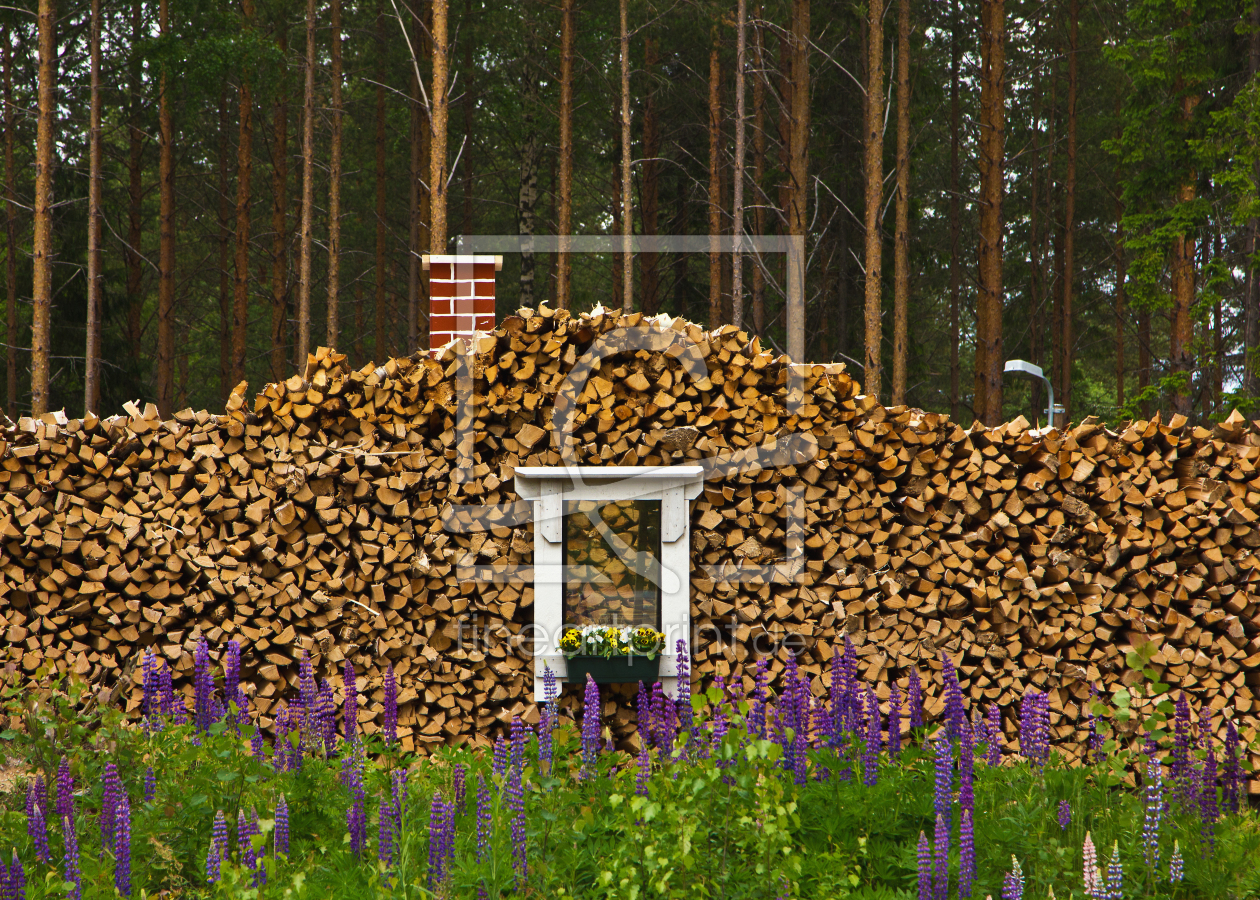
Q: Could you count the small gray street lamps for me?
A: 1